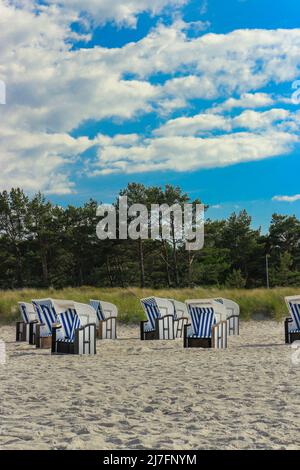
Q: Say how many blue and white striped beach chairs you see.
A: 9